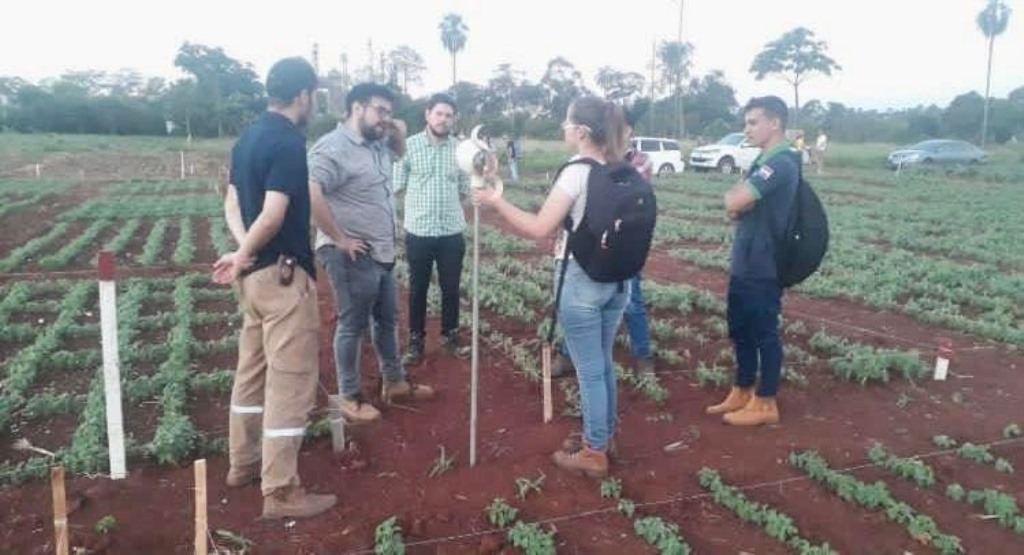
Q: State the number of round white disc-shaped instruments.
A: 1